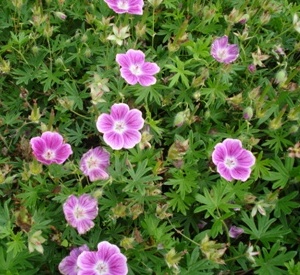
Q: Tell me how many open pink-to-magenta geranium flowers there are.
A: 10